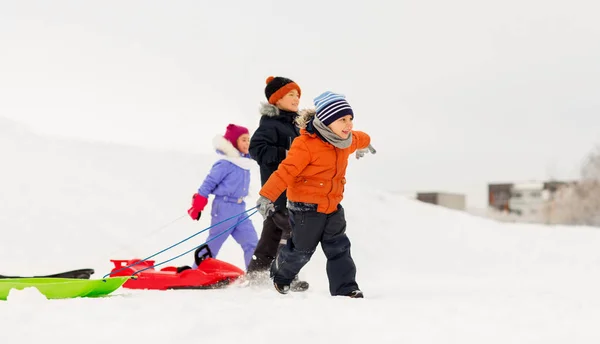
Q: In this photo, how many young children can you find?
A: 3